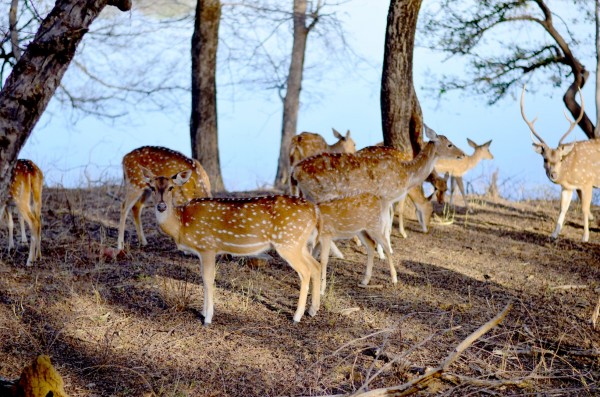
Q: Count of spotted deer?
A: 10